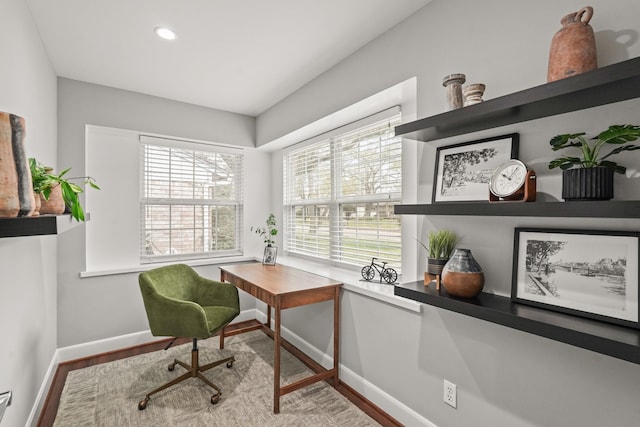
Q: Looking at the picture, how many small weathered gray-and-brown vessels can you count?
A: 2